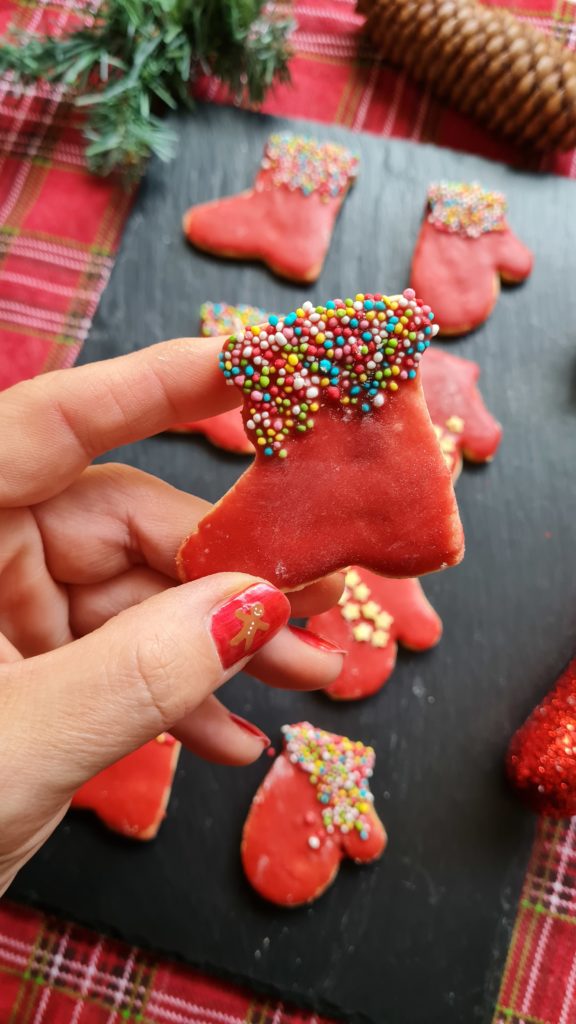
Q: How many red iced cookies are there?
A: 8